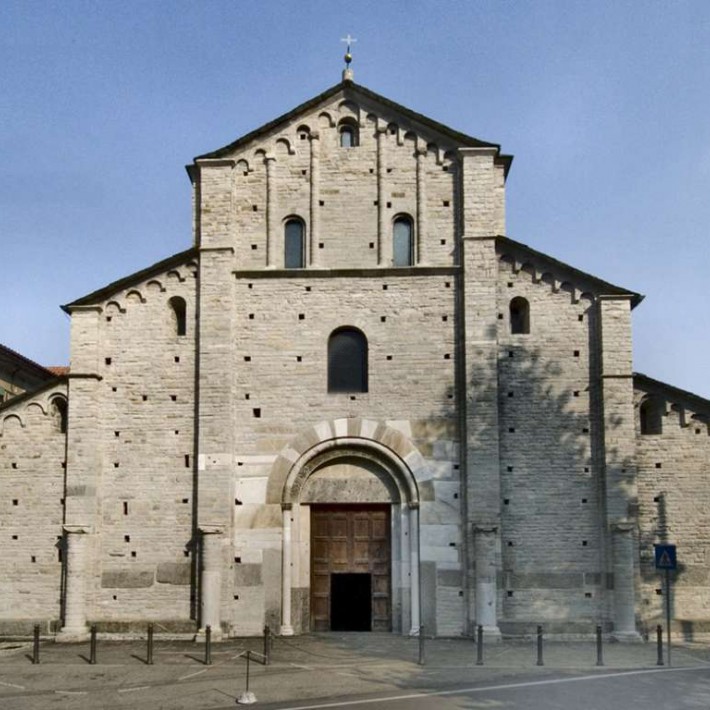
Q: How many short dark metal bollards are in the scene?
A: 10